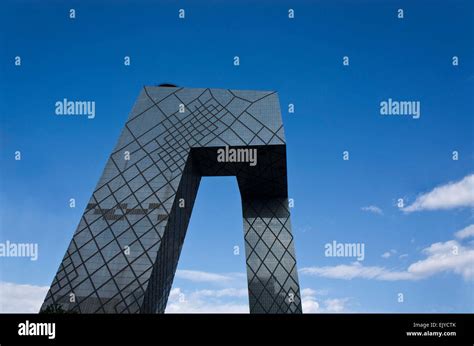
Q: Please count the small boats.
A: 0